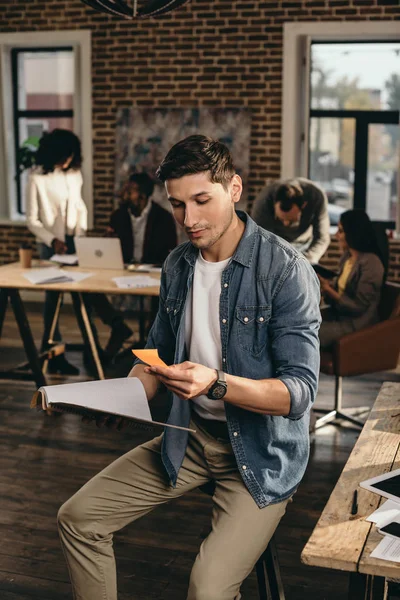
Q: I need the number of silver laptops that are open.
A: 1